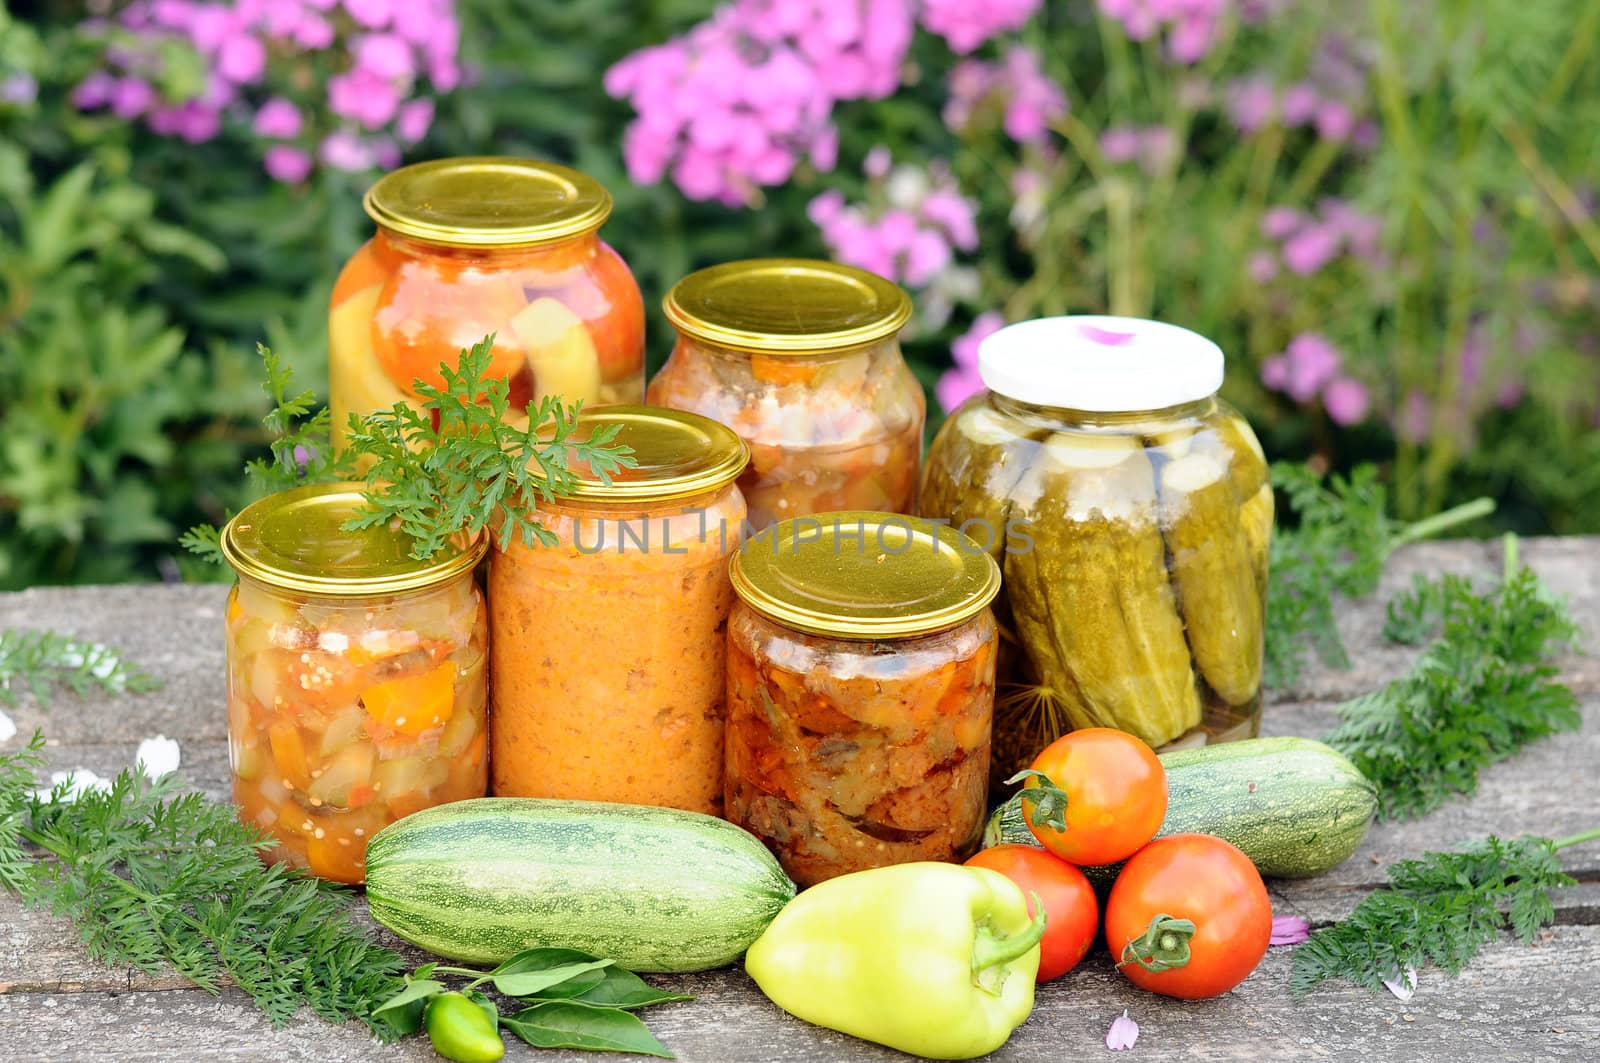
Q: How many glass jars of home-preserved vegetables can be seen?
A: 6